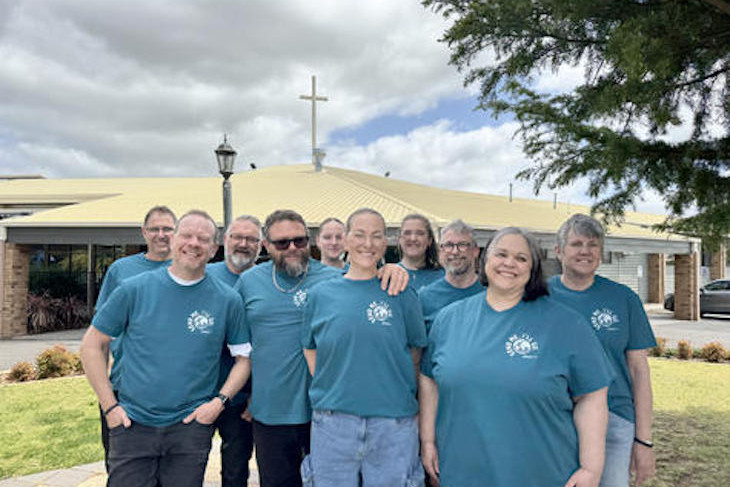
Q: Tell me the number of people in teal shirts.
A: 10